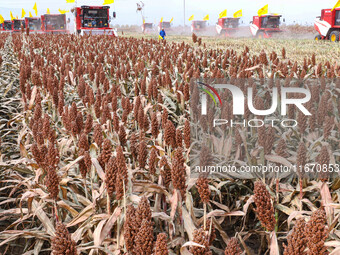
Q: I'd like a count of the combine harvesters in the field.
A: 11